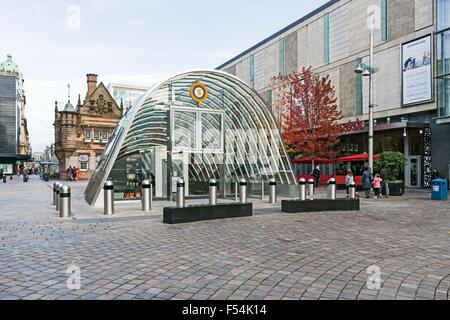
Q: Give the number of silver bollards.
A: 13